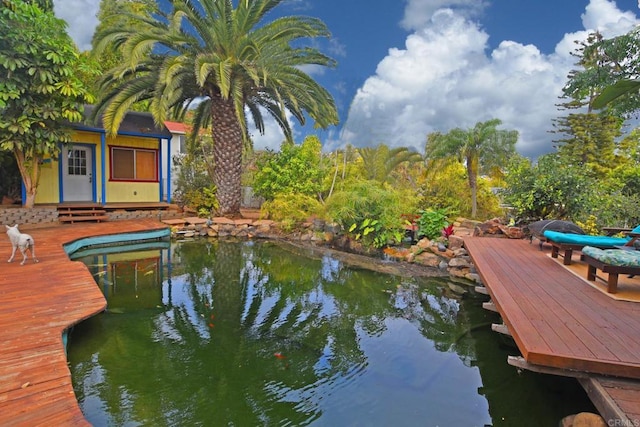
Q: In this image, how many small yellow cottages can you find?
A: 1